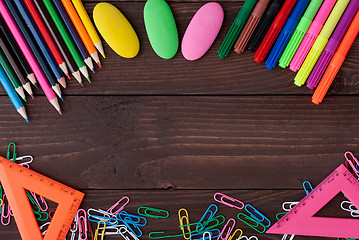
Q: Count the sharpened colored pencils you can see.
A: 13